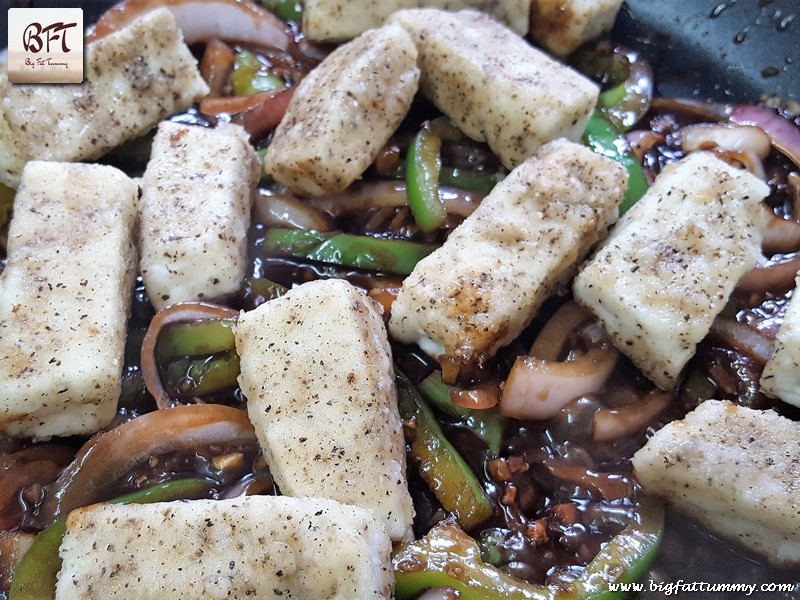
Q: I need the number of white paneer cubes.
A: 13